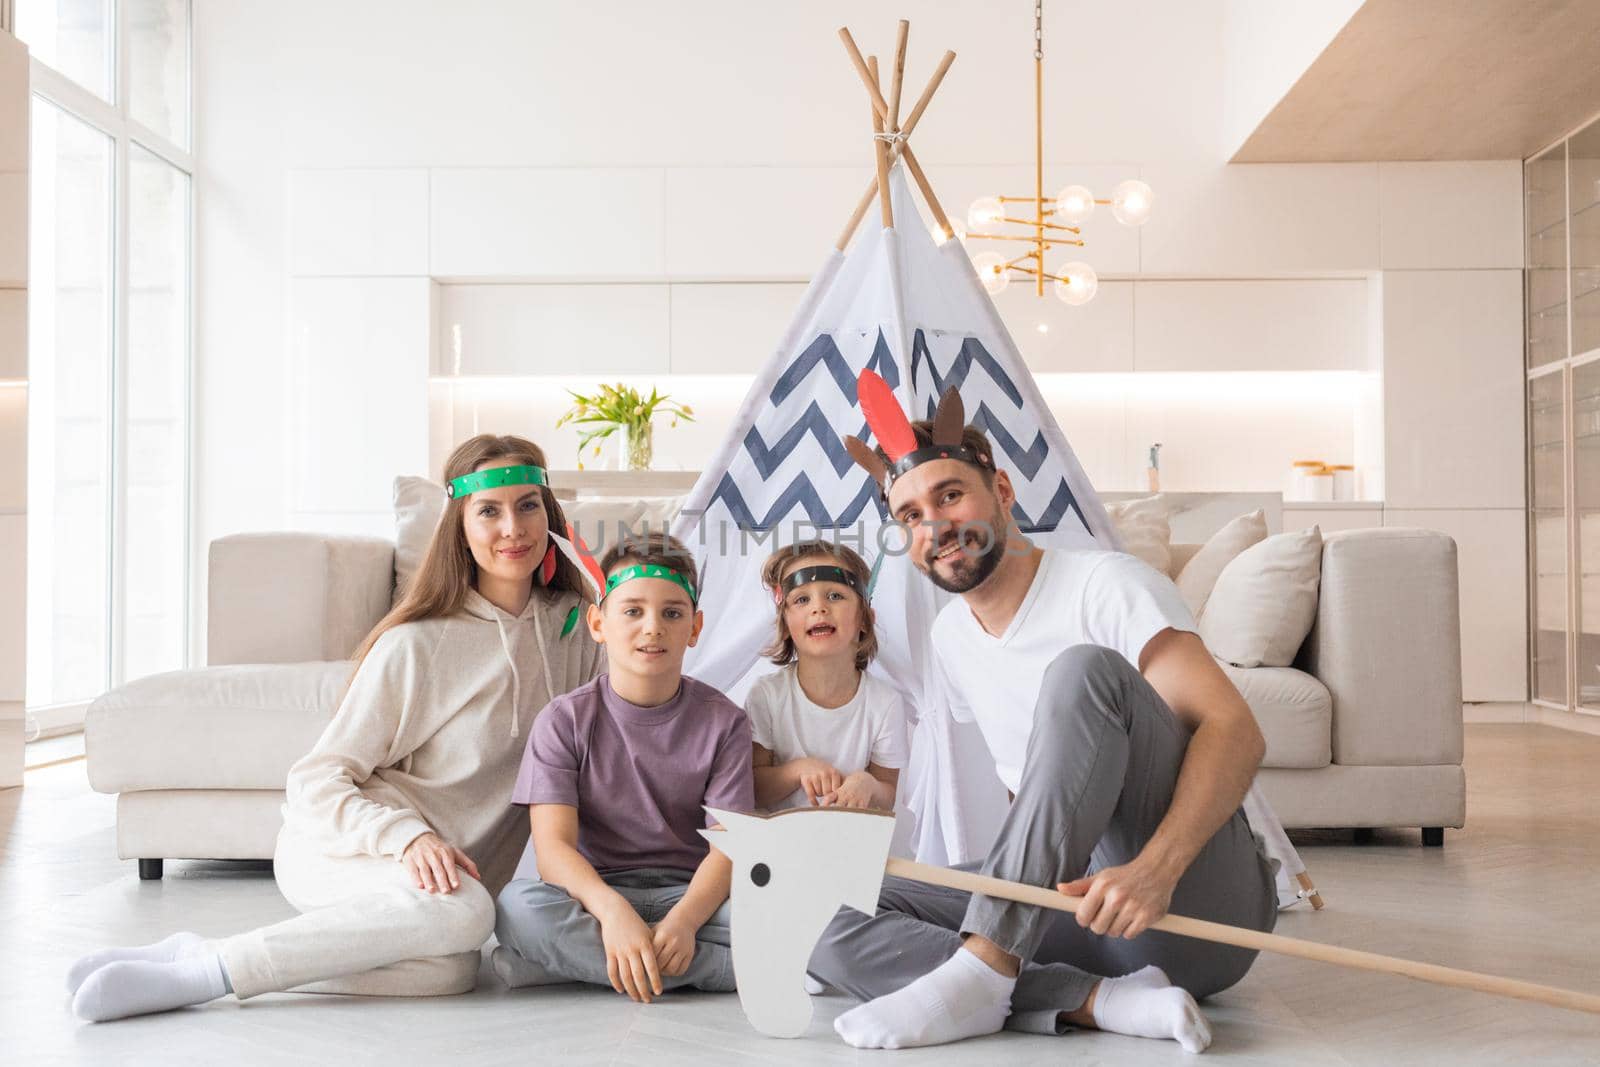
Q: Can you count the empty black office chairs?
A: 0